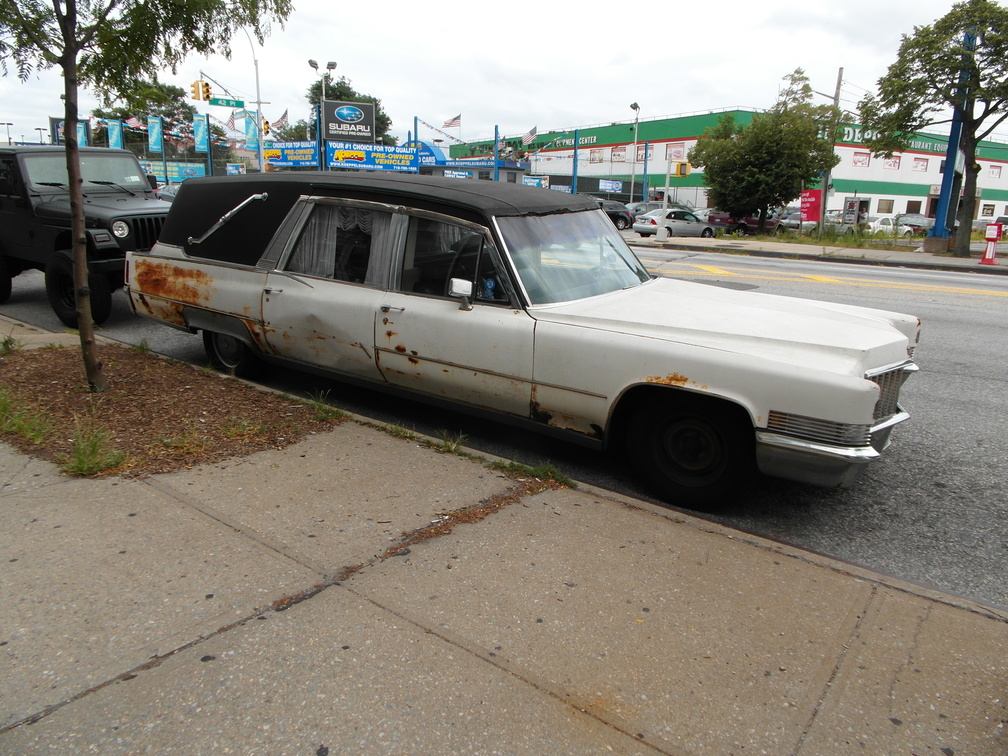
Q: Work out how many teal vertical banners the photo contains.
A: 5